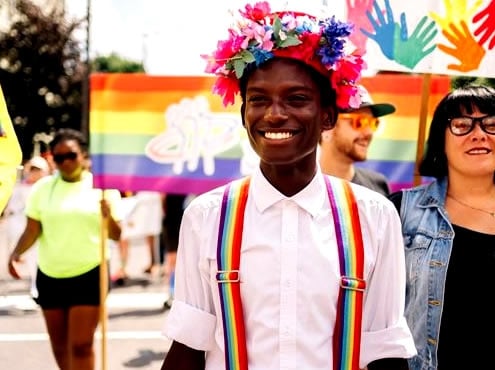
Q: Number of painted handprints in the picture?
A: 6